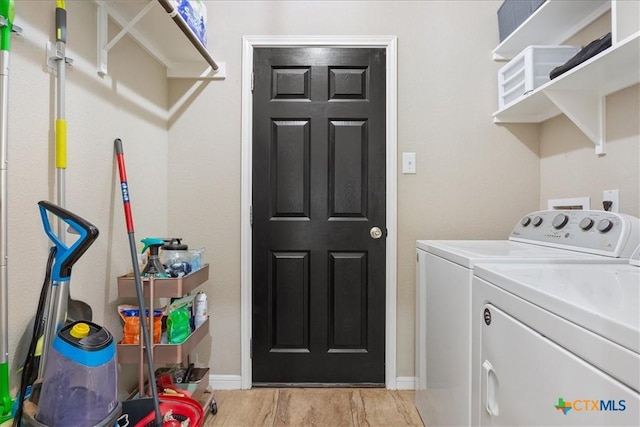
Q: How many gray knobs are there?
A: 5